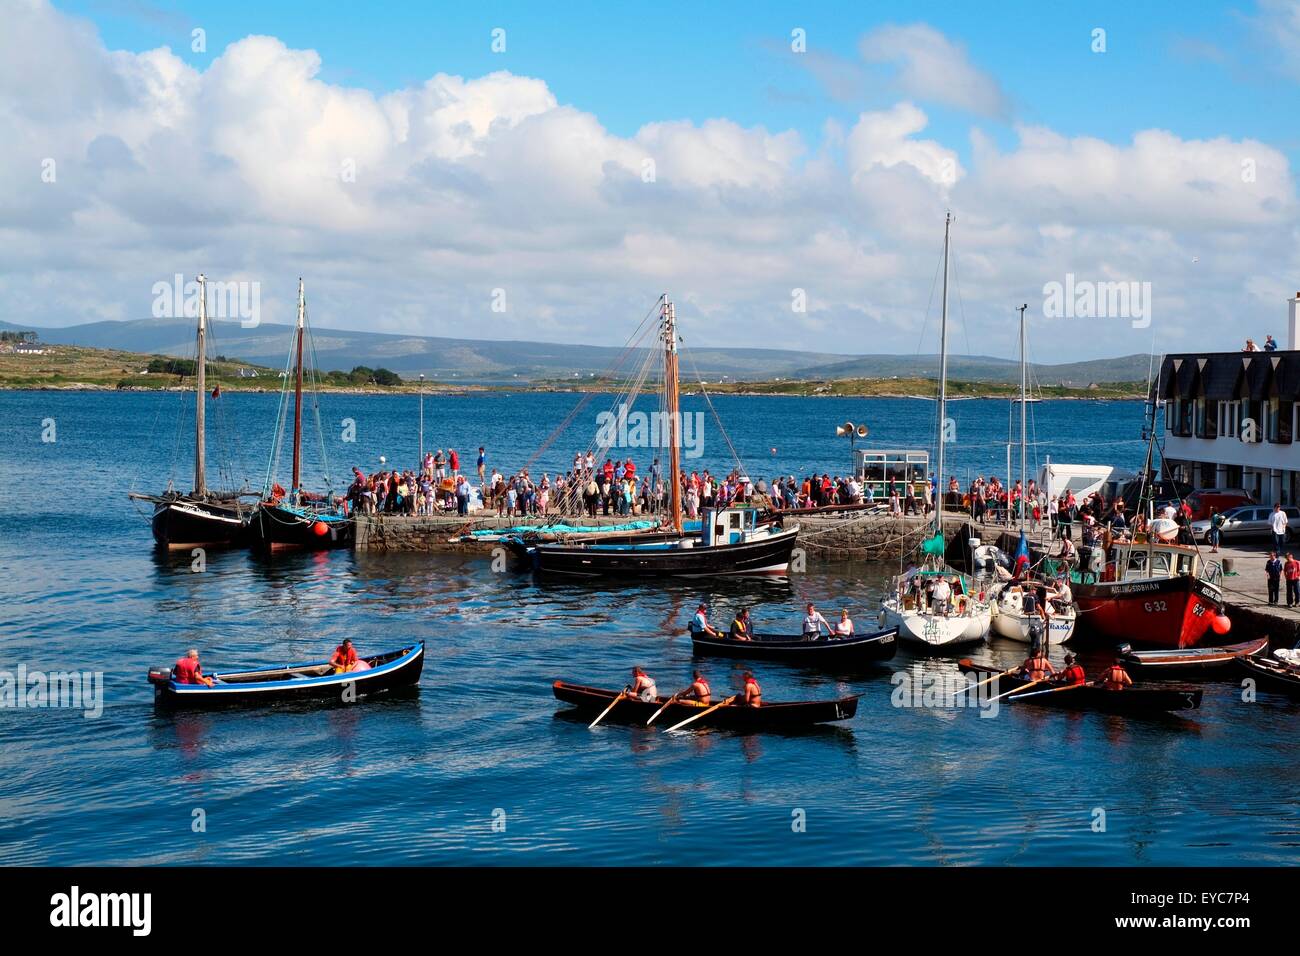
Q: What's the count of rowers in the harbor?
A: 6